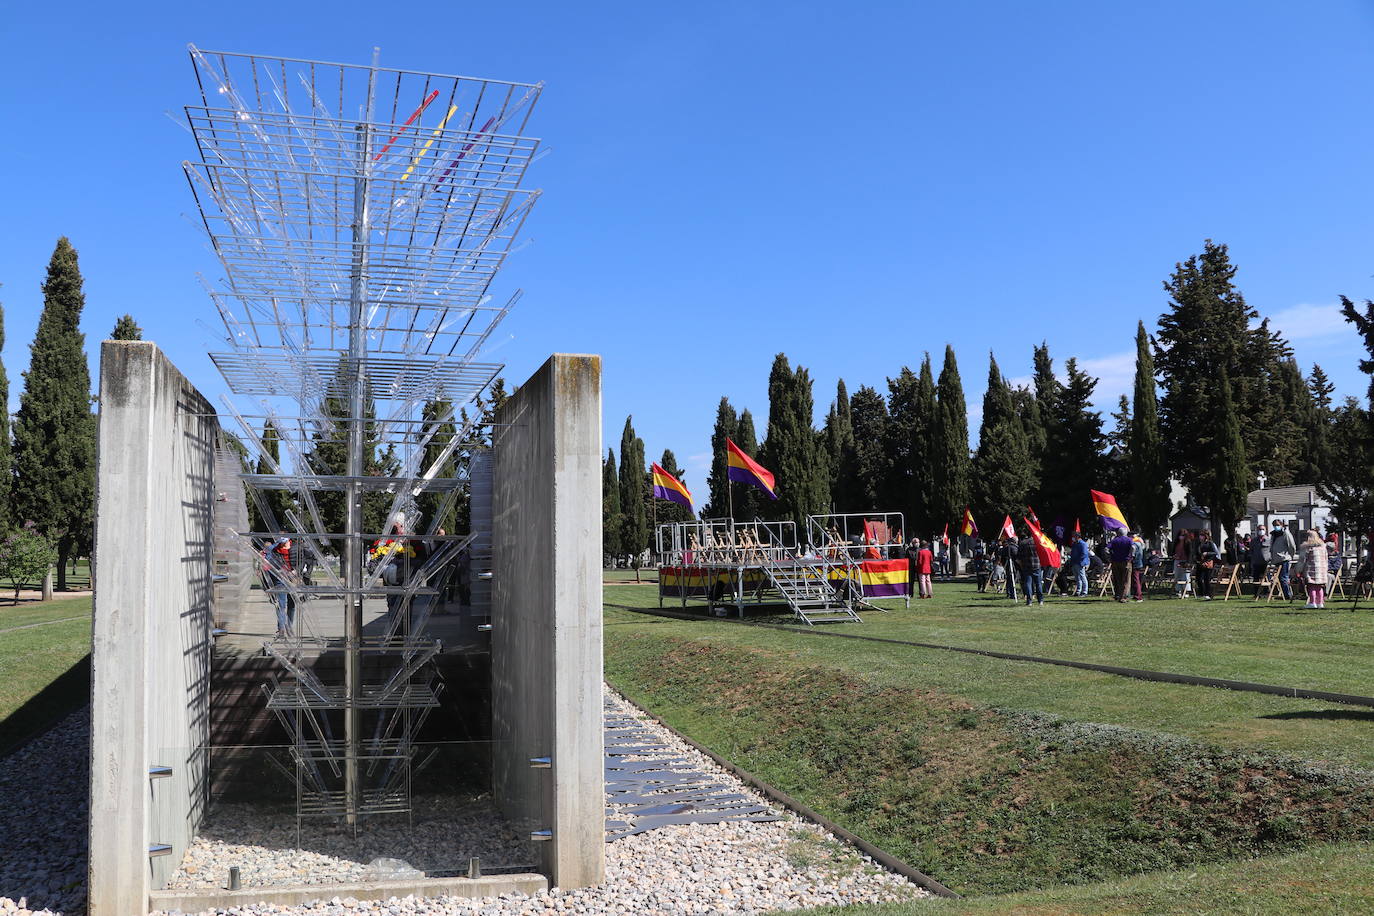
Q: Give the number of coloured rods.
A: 3